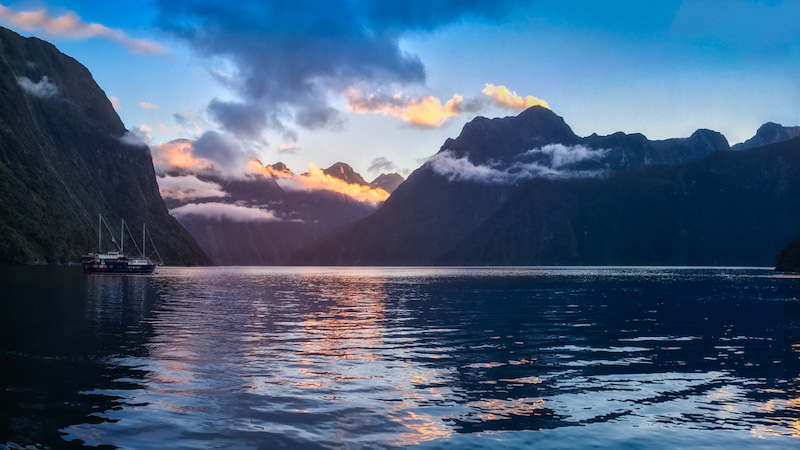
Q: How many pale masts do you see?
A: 3